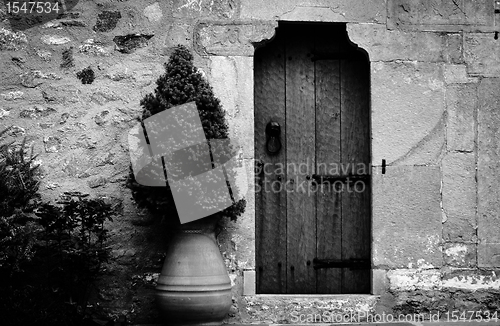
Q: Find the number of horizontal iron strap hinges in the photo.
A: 3